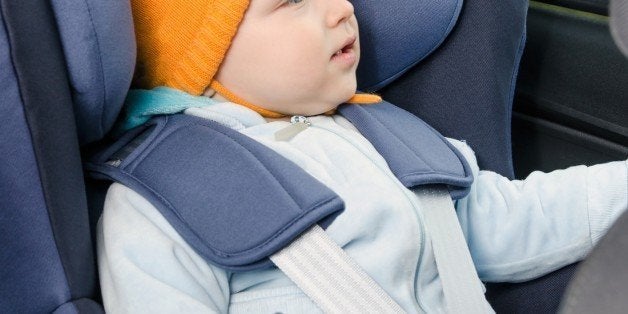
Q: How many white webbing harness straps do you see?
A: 2